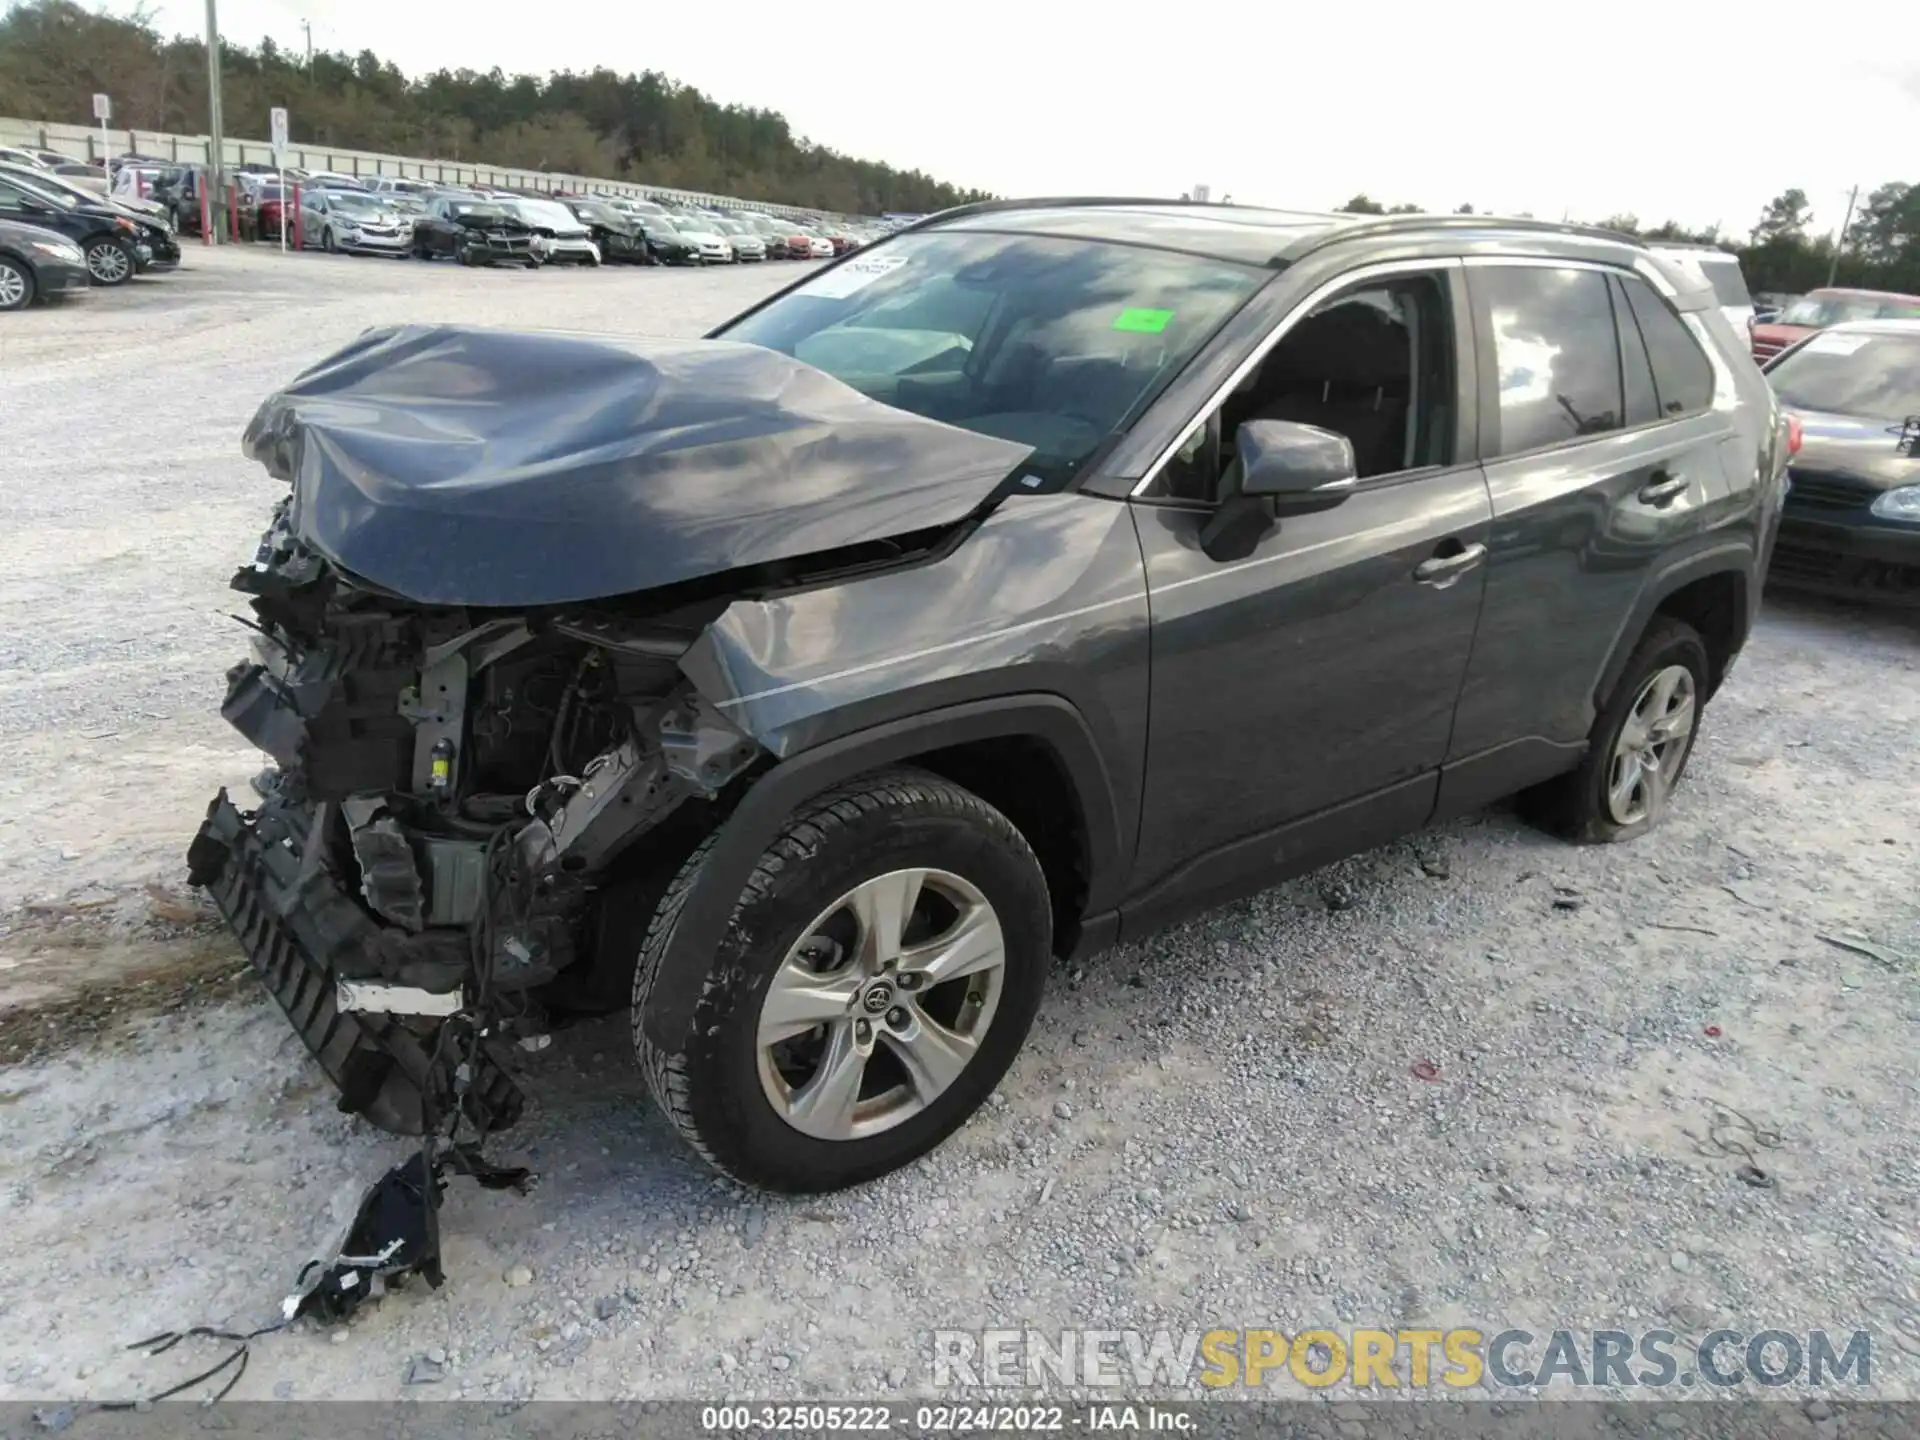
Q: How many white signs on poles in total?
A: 2